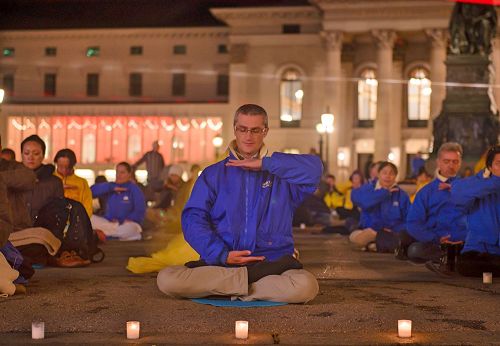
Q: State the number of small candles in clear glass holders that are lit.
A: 3